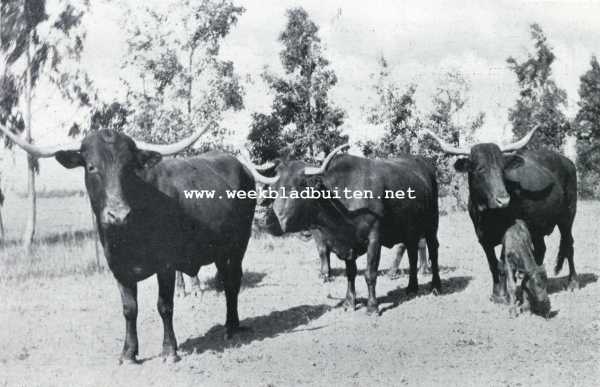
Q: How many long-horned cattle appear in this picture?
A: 3